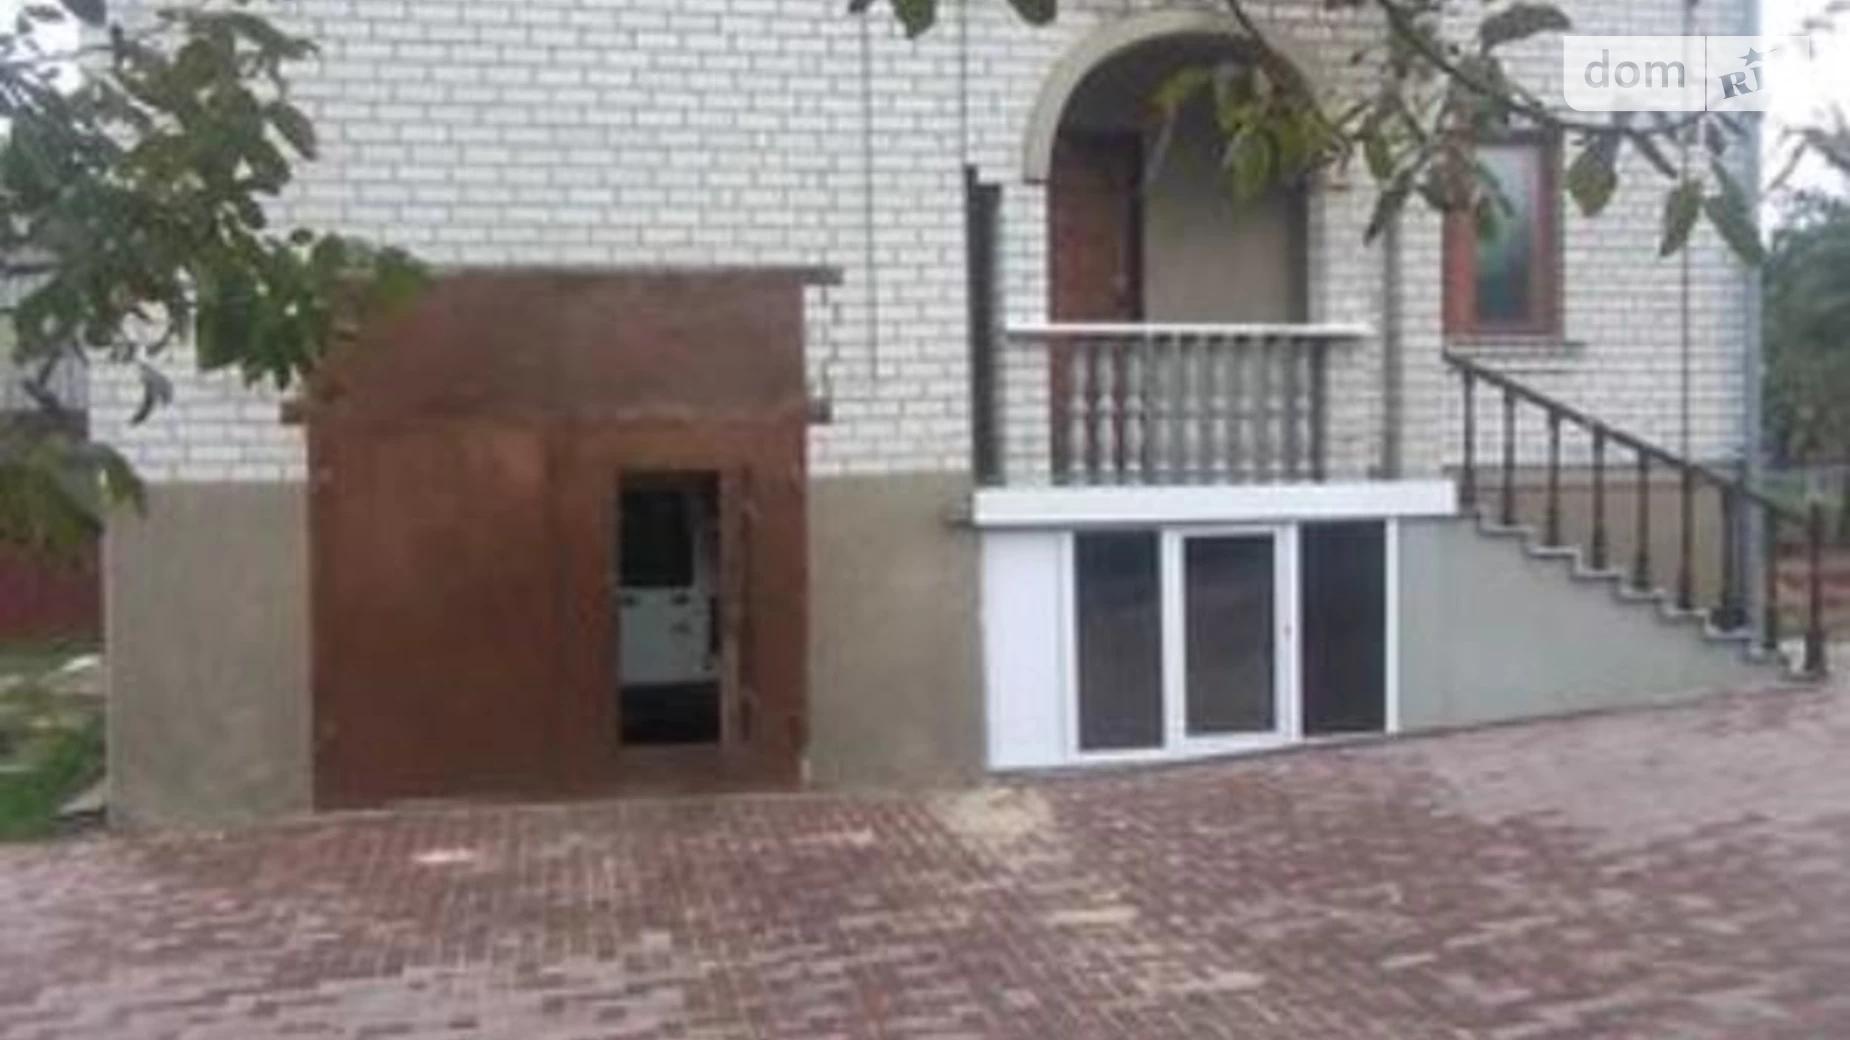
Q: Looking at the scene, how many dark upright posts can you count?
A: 9